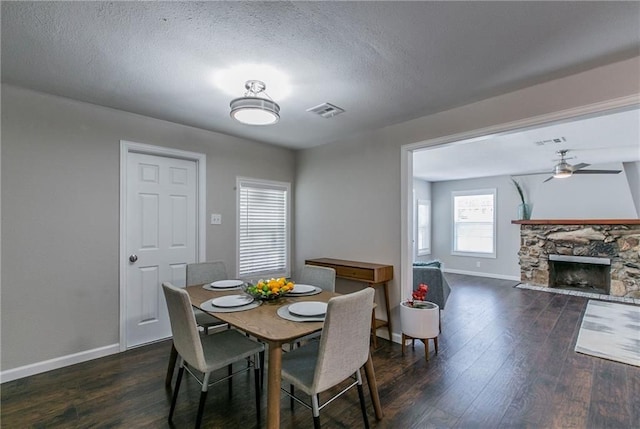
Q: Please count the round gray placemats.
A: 4